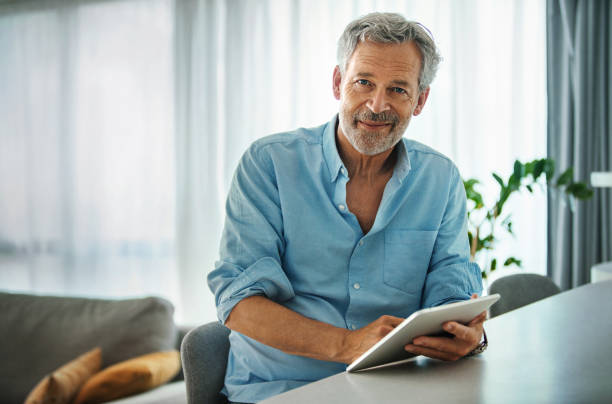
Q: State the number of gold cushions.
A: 2